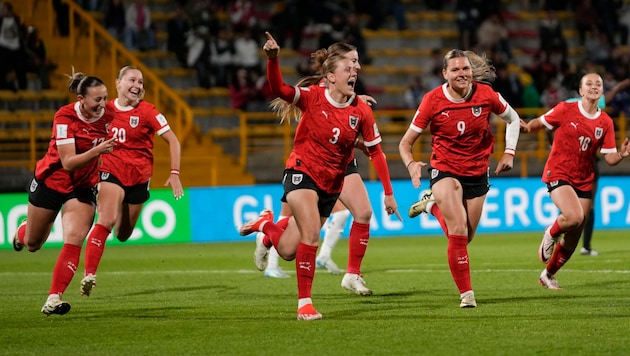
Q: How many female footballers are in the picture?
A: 6